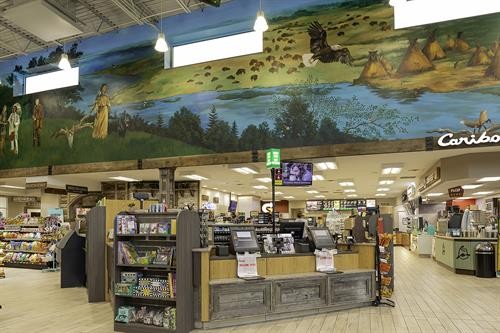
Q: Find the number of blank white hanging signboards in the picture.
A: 3